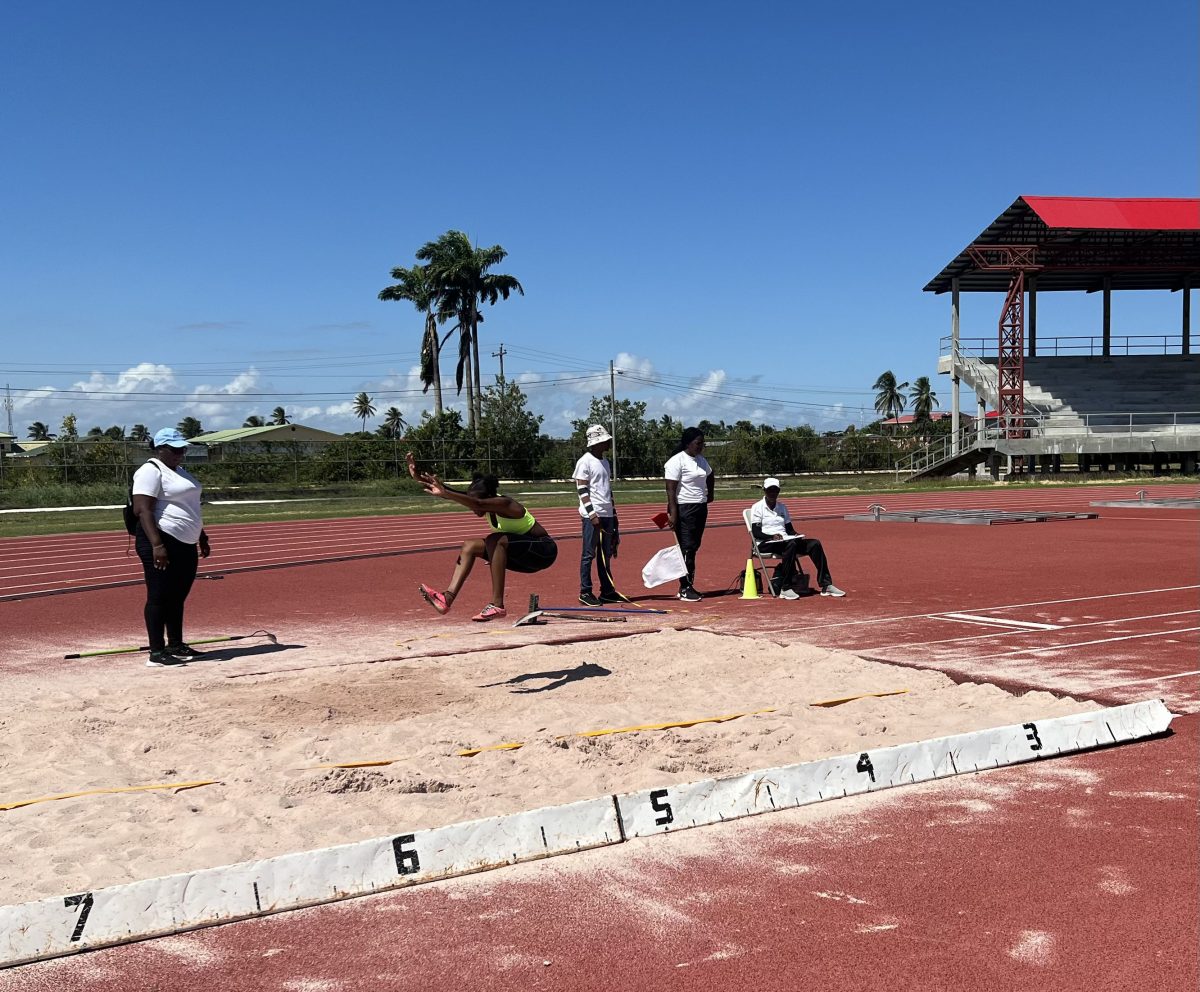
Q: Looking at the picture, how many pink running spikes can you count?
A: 2